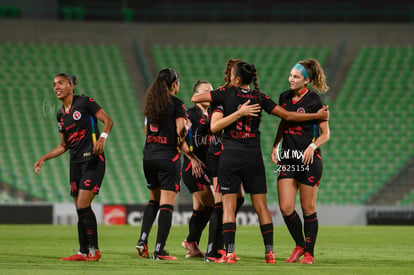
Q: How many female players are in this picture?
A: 6